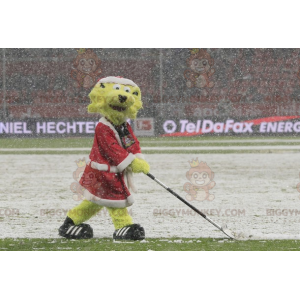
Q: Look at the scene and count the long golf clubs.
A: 1